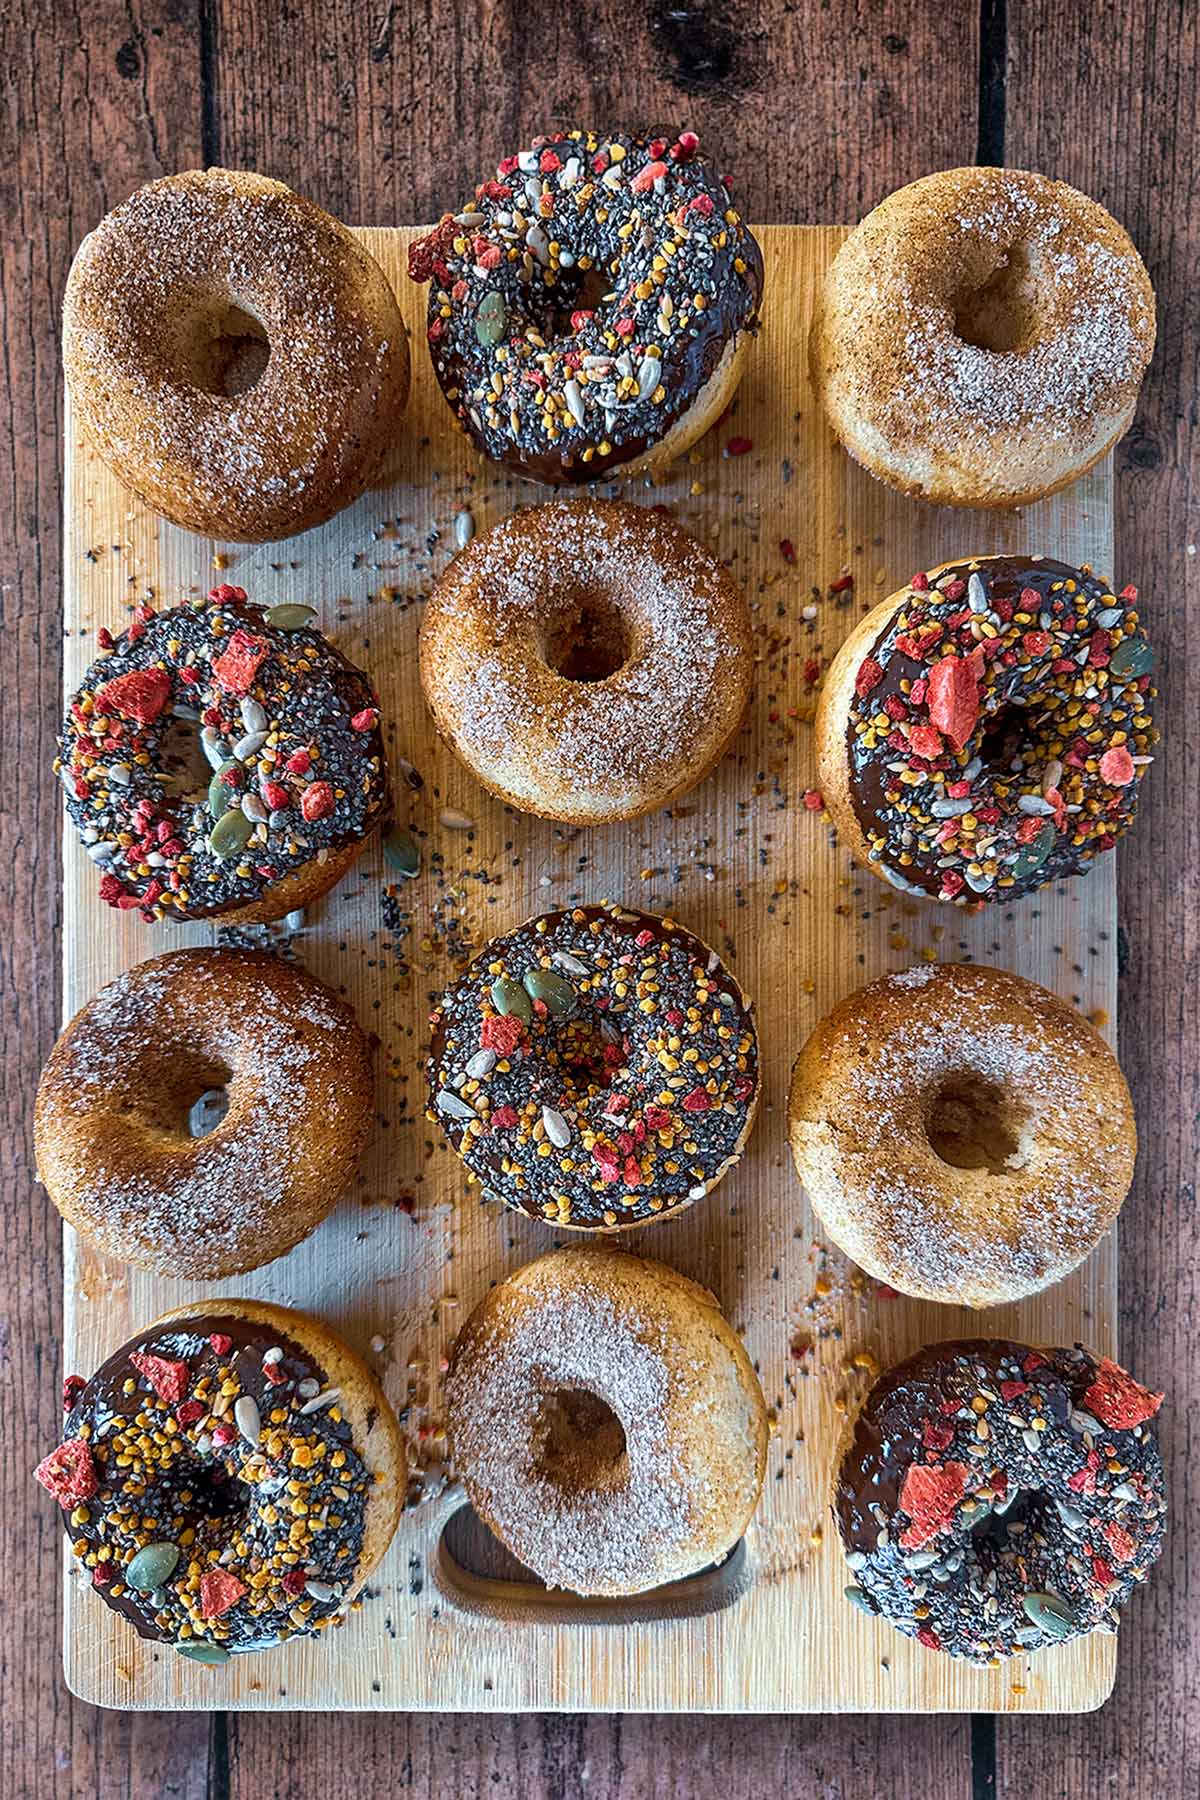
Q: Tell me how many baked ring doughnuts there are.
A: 12